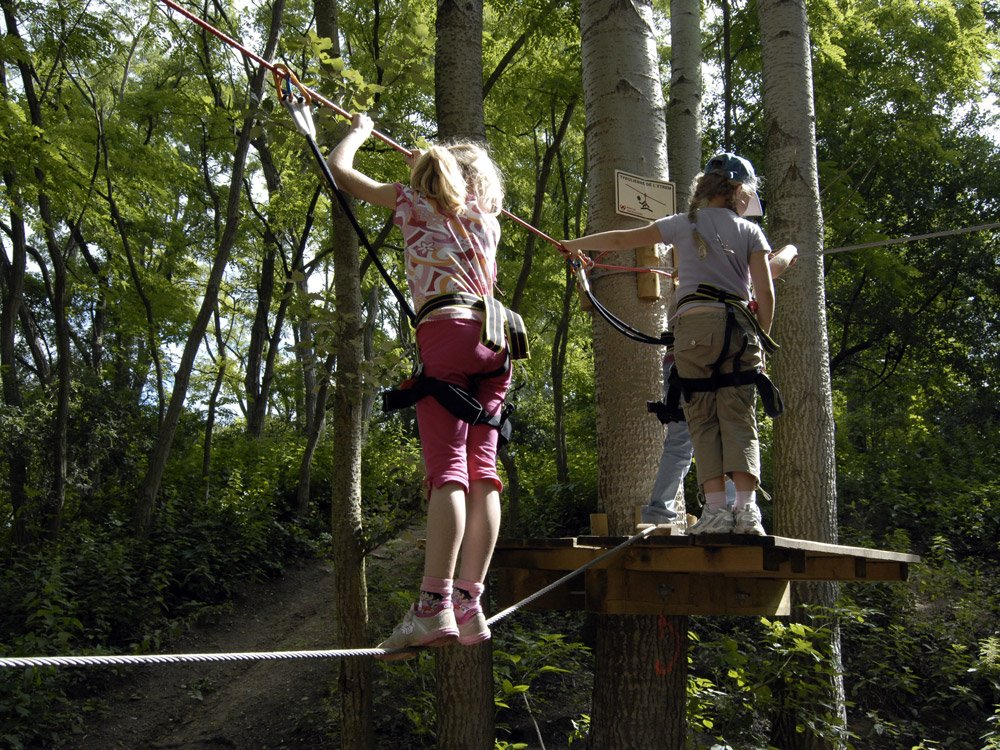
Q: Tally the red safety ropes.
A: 1